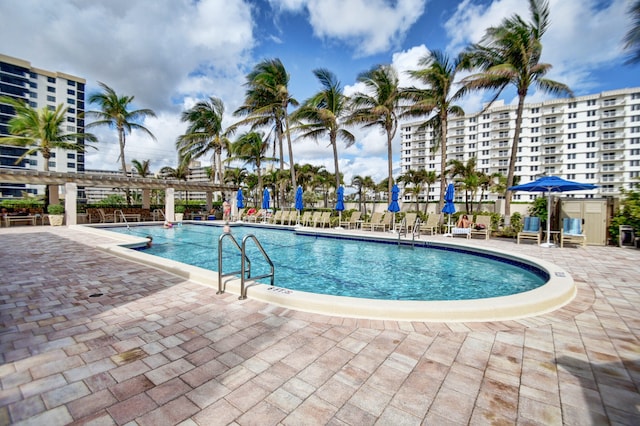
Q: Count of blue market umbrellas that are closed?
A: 6